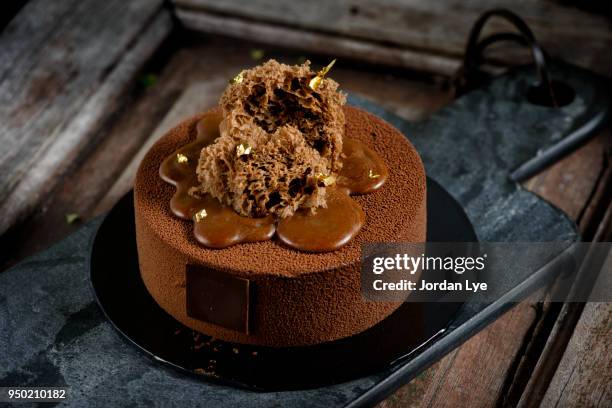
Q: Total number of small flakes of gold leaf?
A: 7